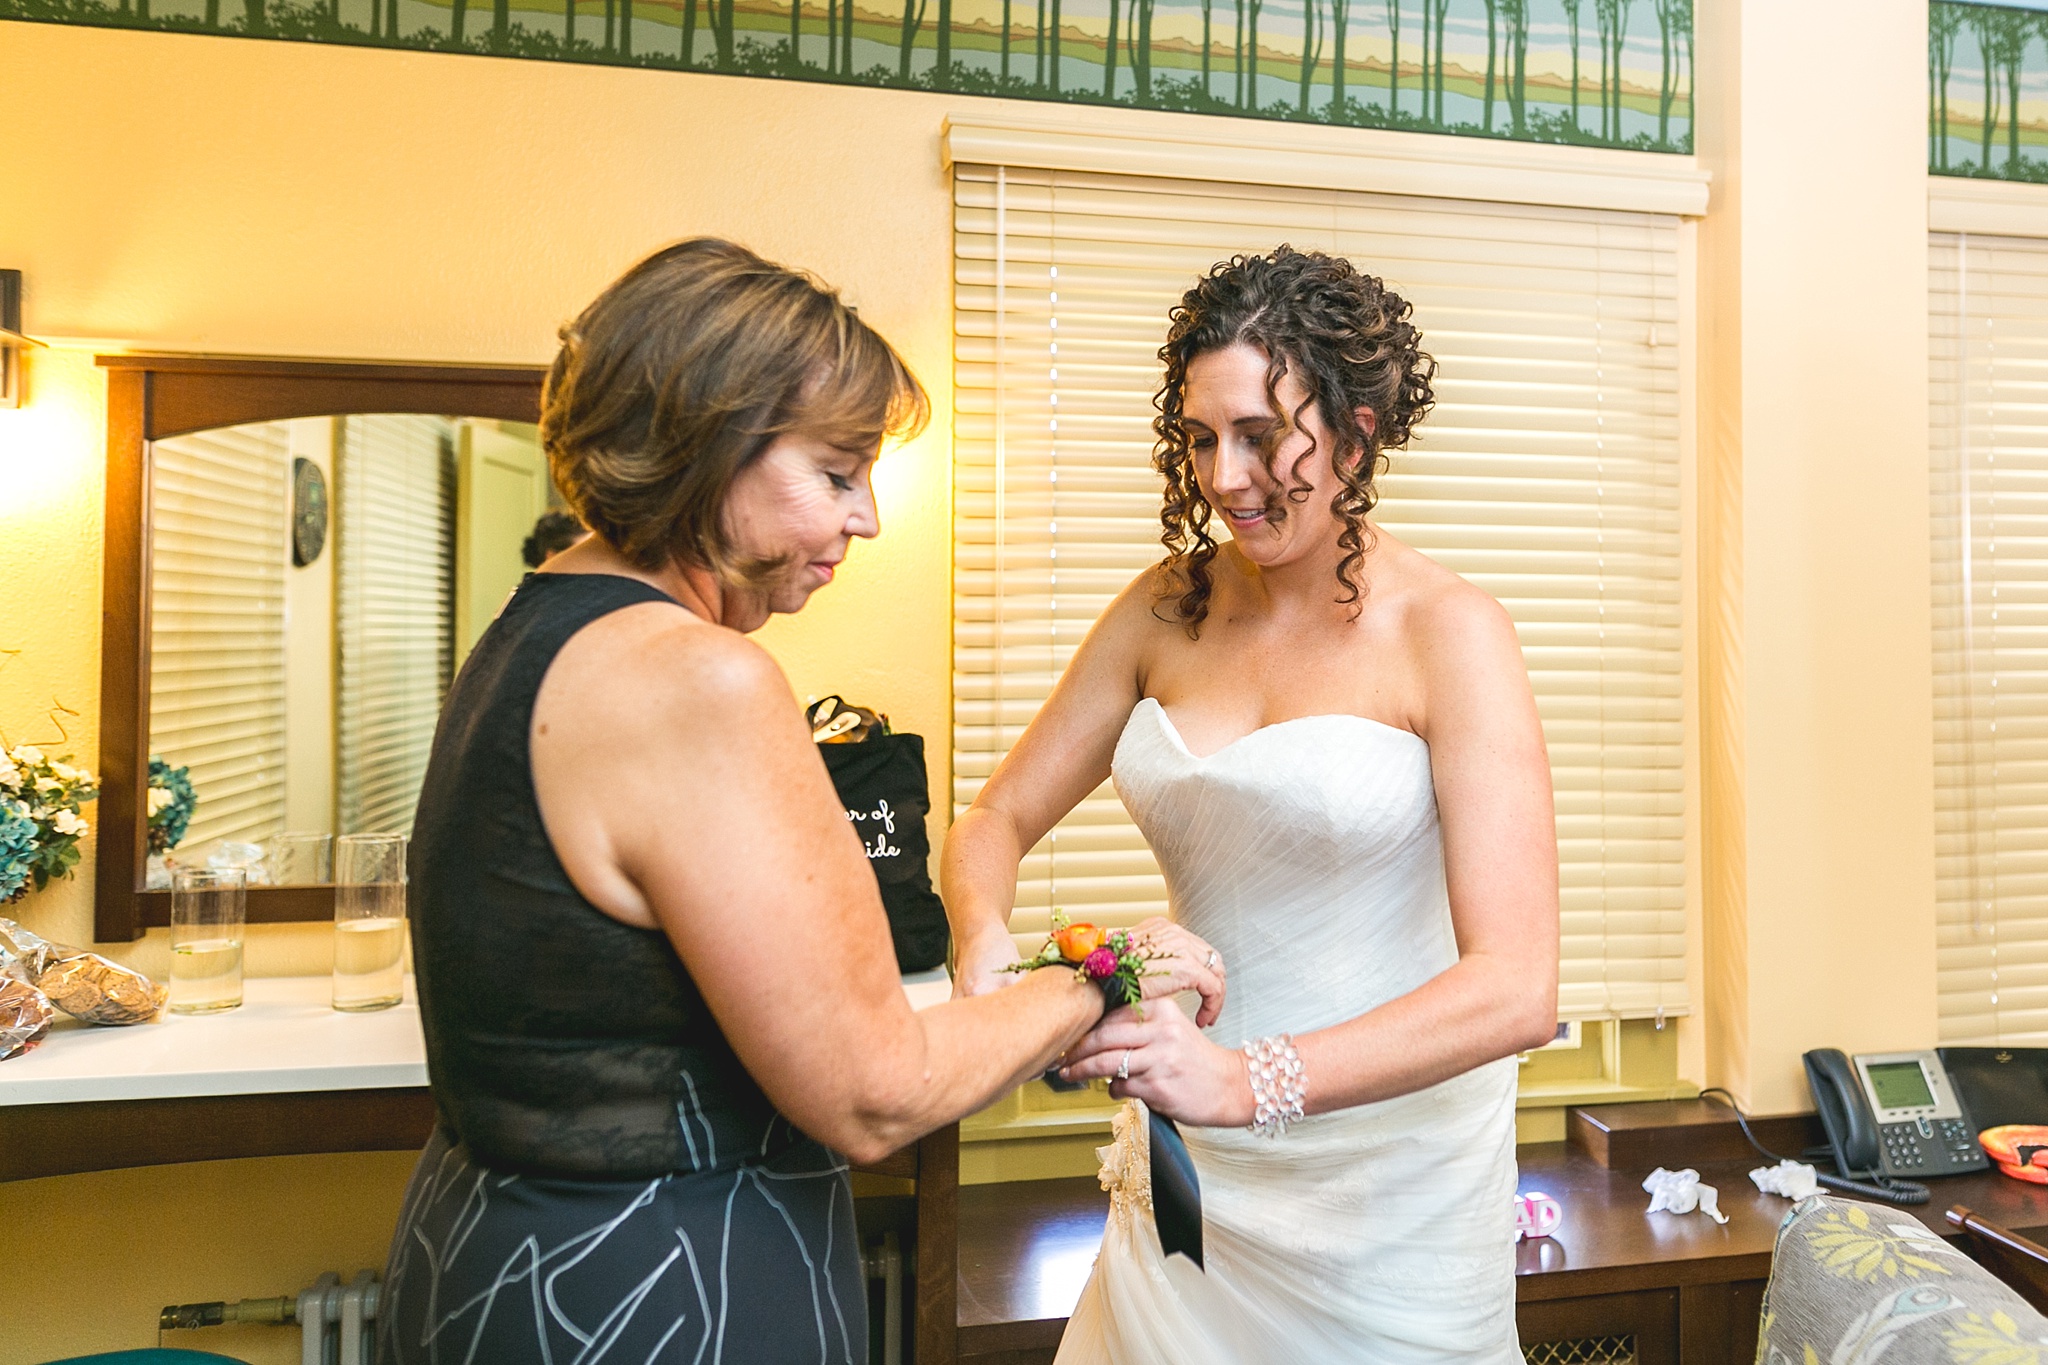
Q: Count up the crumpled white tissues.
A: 2